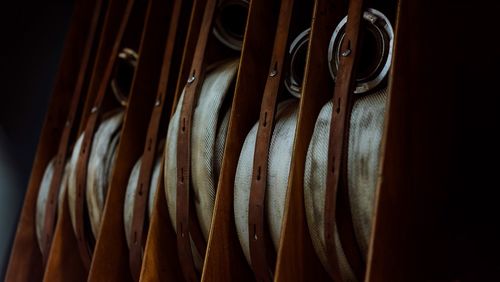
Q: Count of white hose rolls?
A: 6